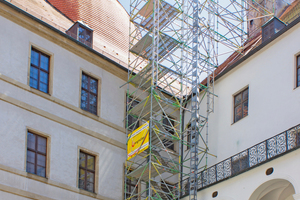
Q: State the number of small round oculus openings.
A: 2